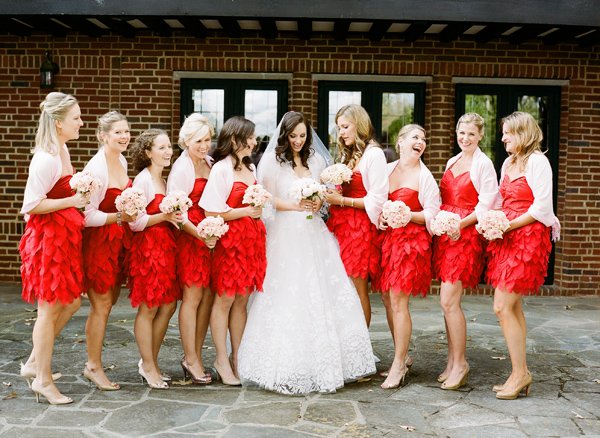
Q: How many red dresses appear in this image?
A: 9